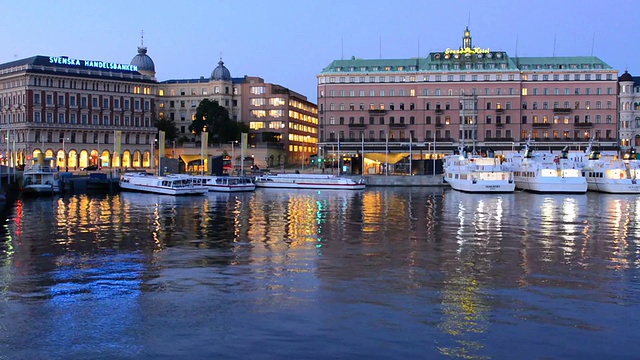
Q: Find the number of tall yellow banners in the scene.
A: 4